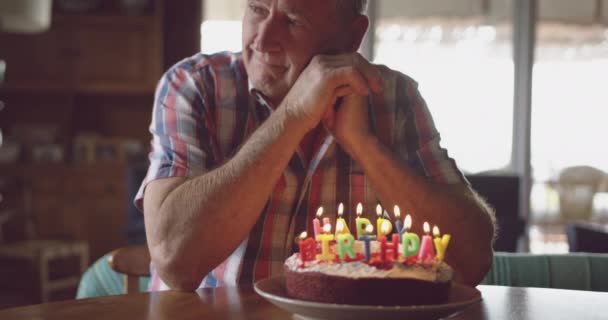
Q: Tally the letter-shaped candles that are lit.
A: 13